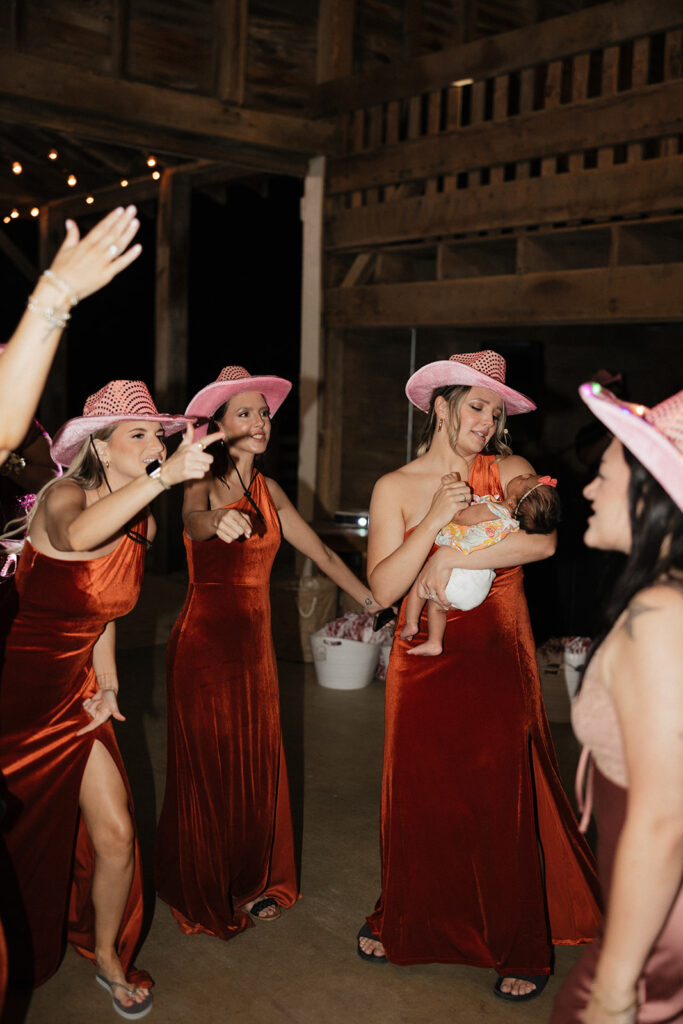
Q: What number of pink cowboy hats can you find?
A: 4